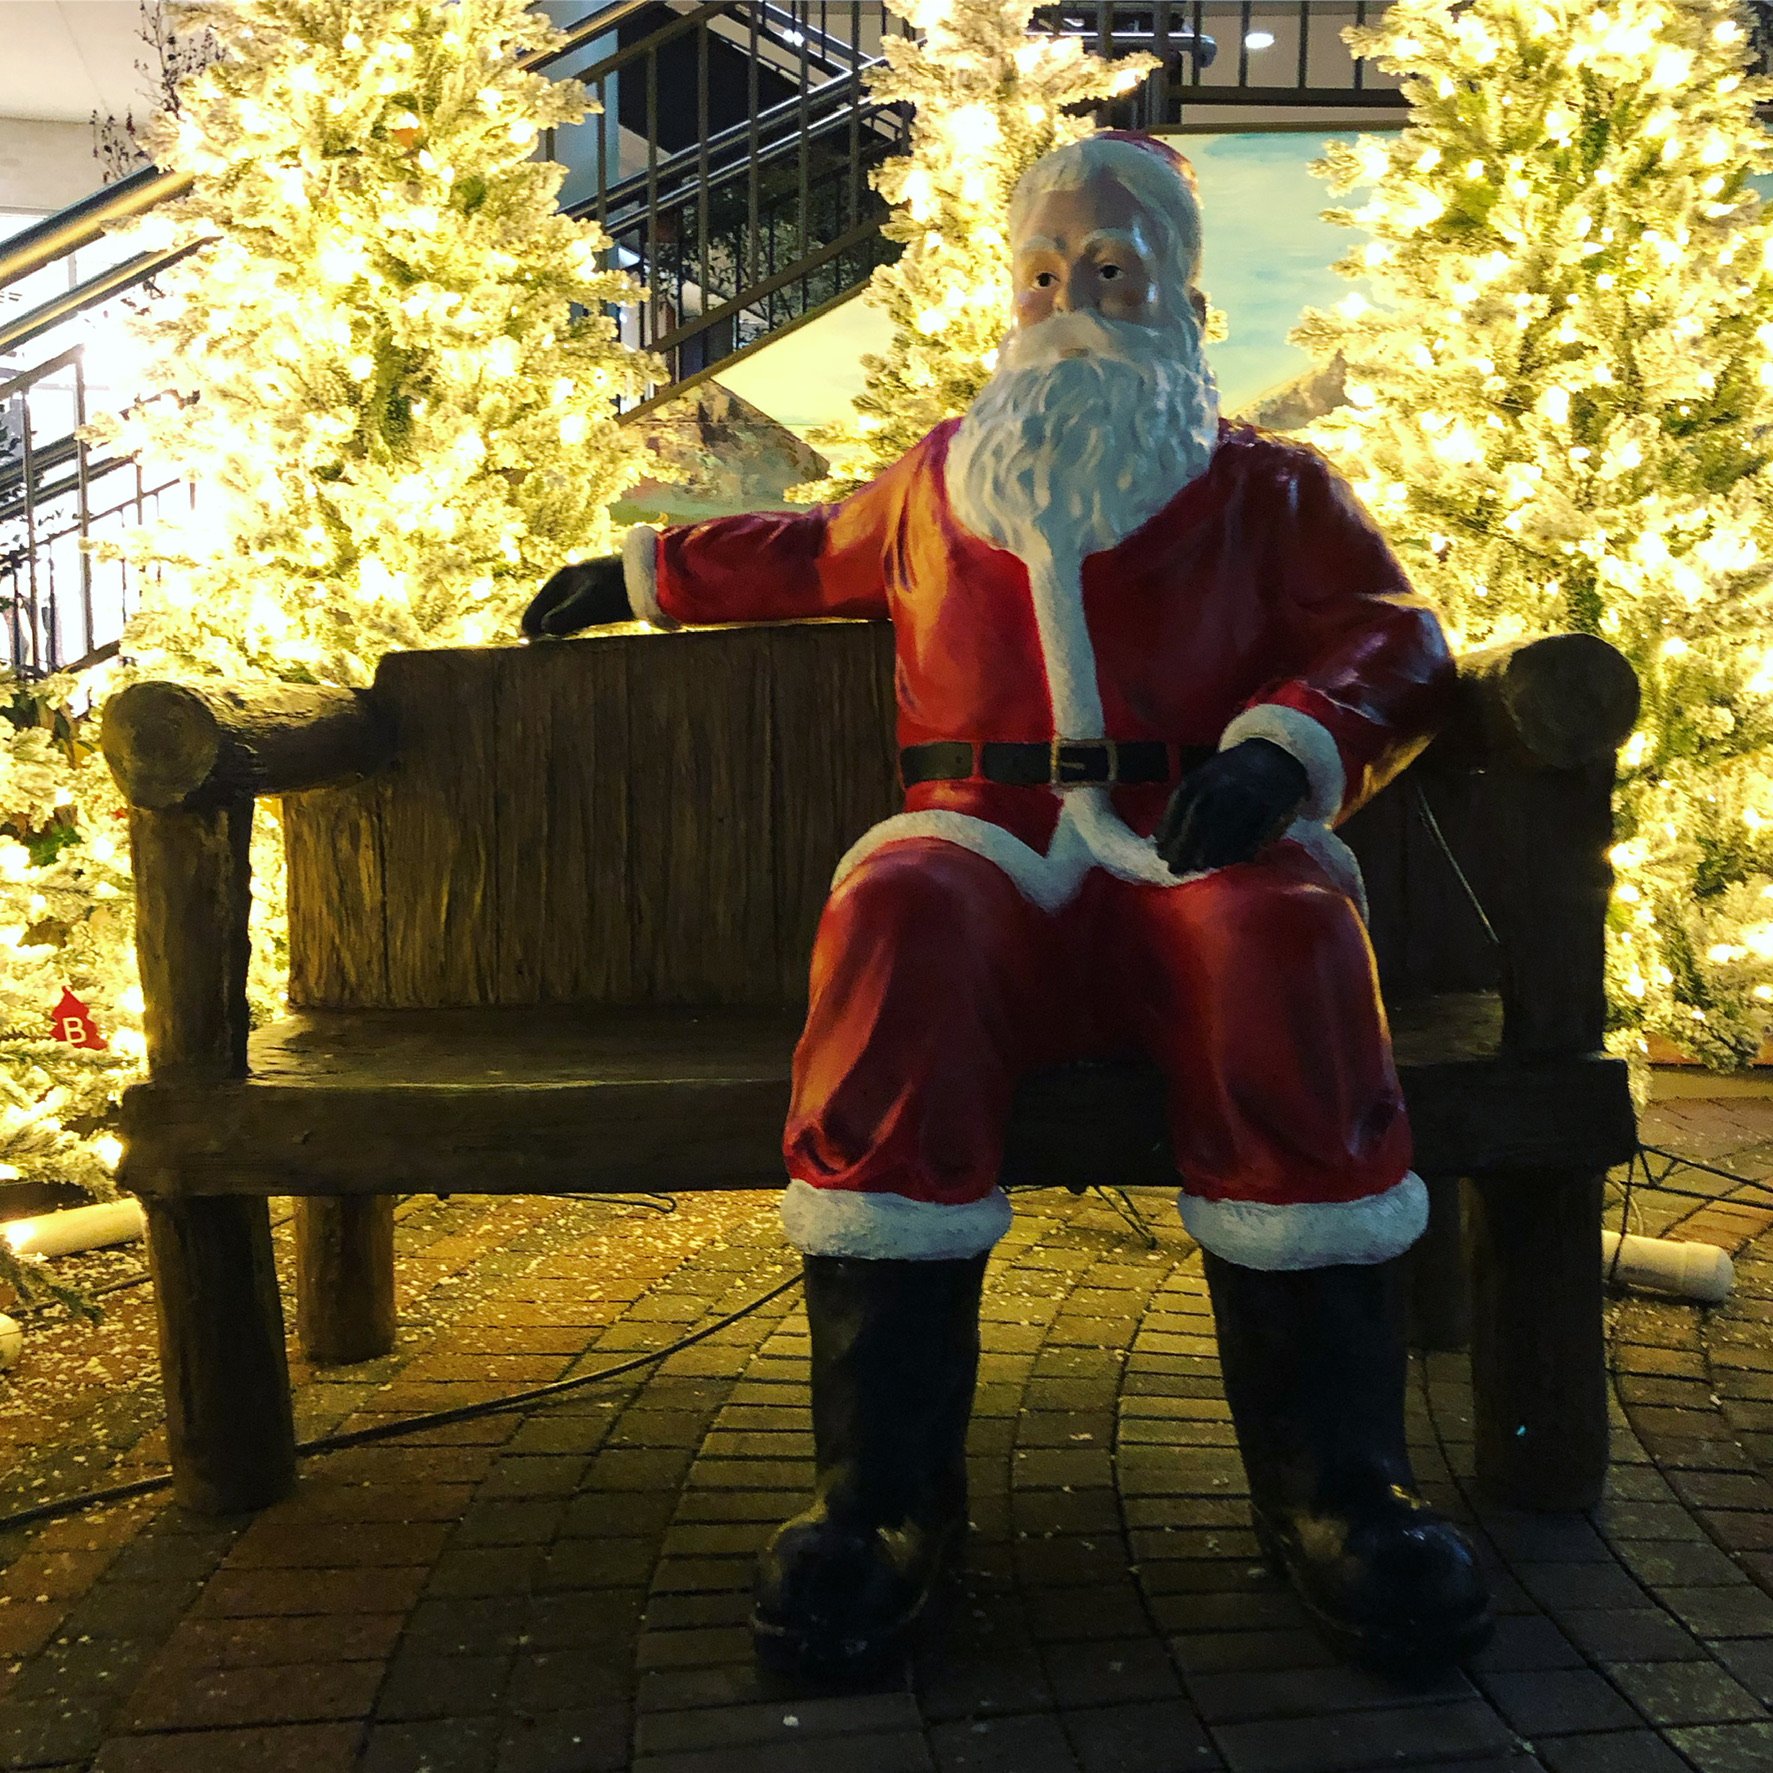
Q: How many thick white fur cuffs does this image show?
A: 4